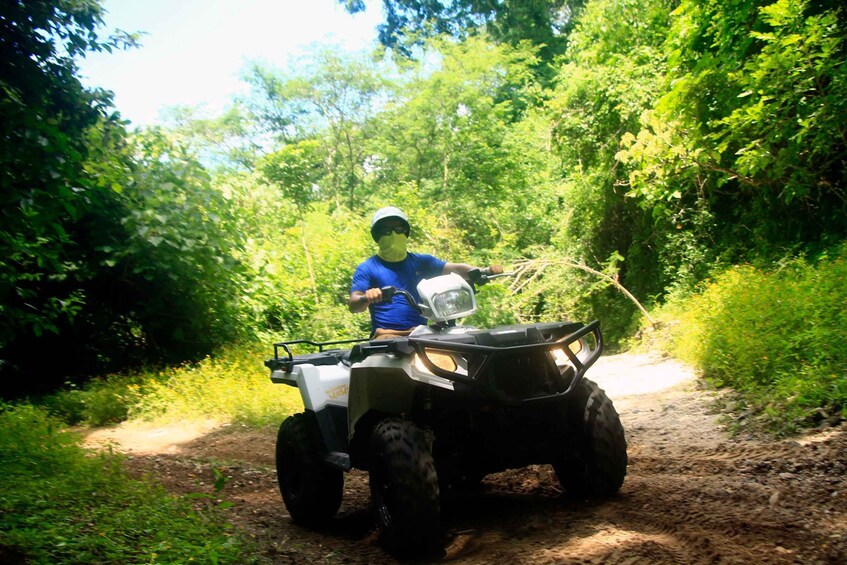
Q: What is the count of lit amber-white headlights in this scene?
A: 2